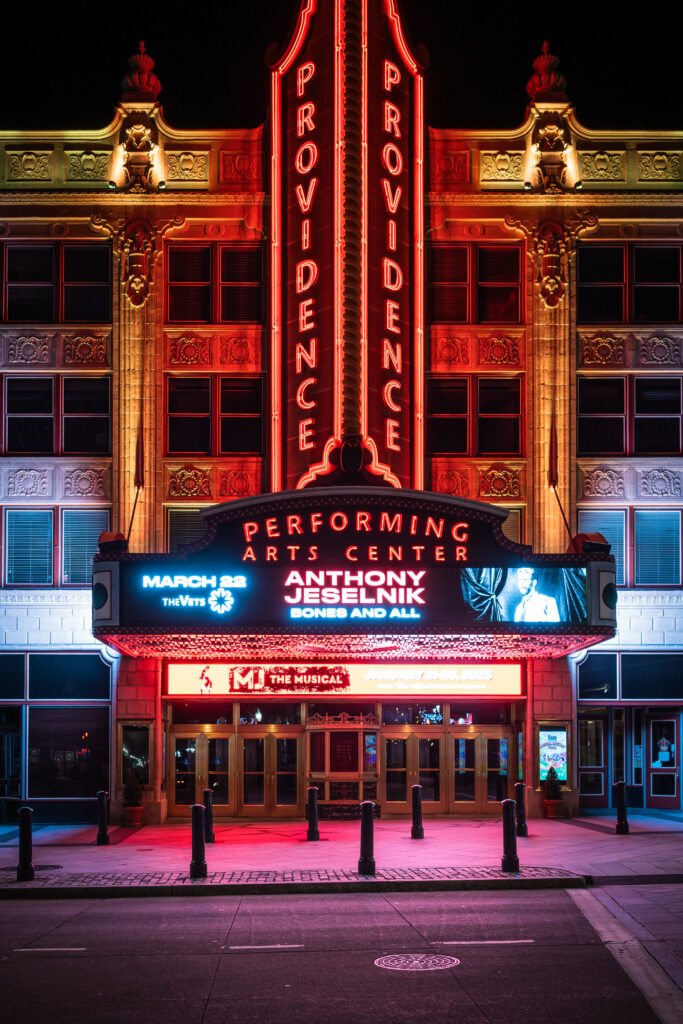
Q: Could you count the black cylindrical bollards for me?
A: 10